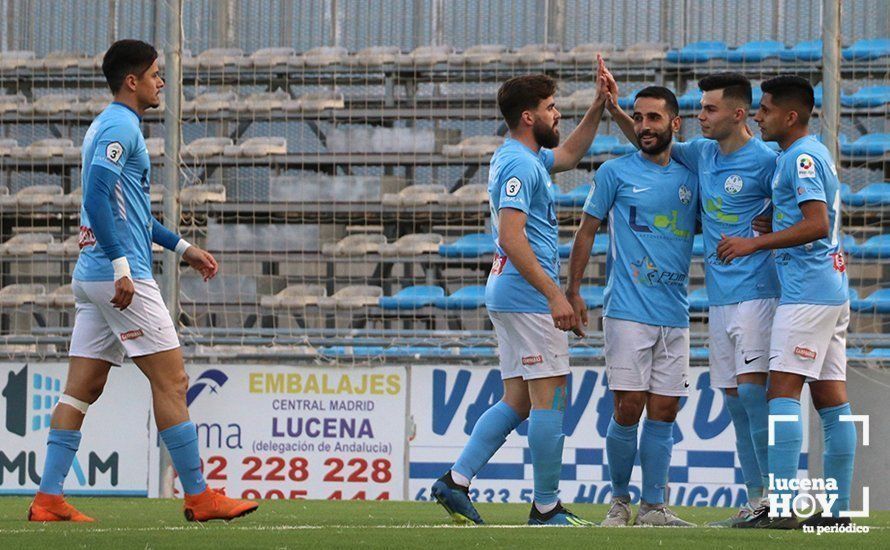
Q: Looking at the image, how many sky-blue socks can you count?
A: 10